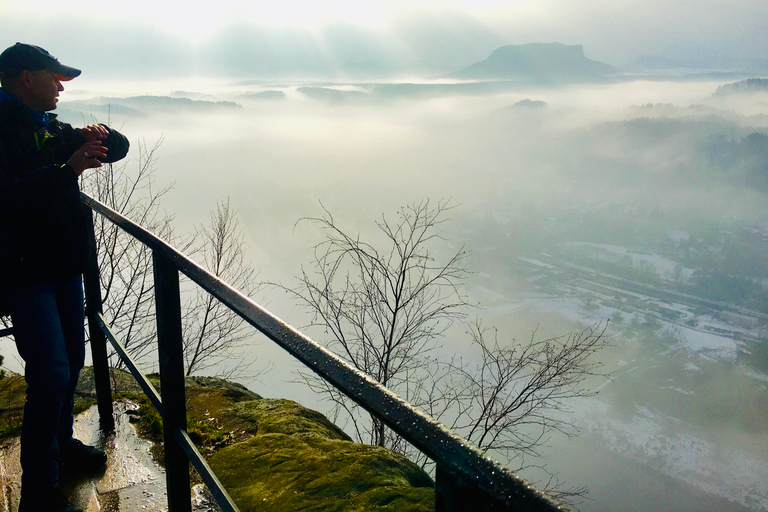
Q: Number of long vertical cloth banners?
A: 0